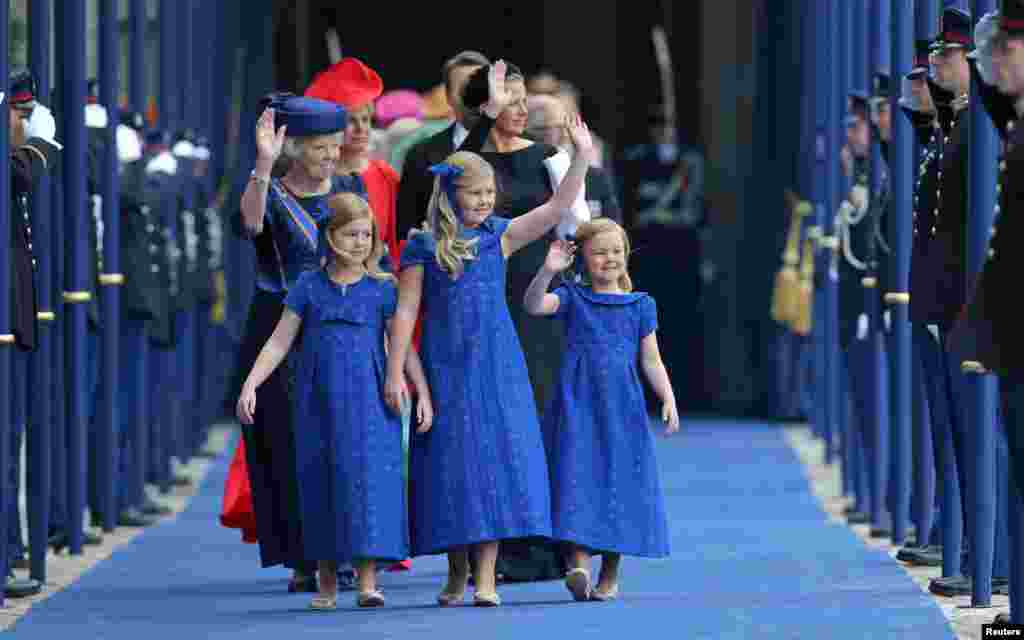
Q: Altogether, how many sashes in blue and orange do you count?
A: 1